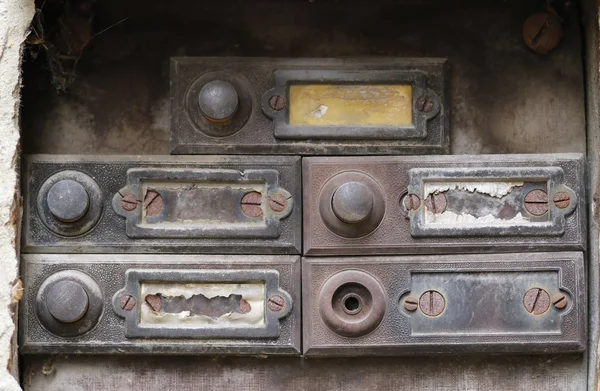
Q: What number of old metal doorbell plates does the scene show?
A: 5